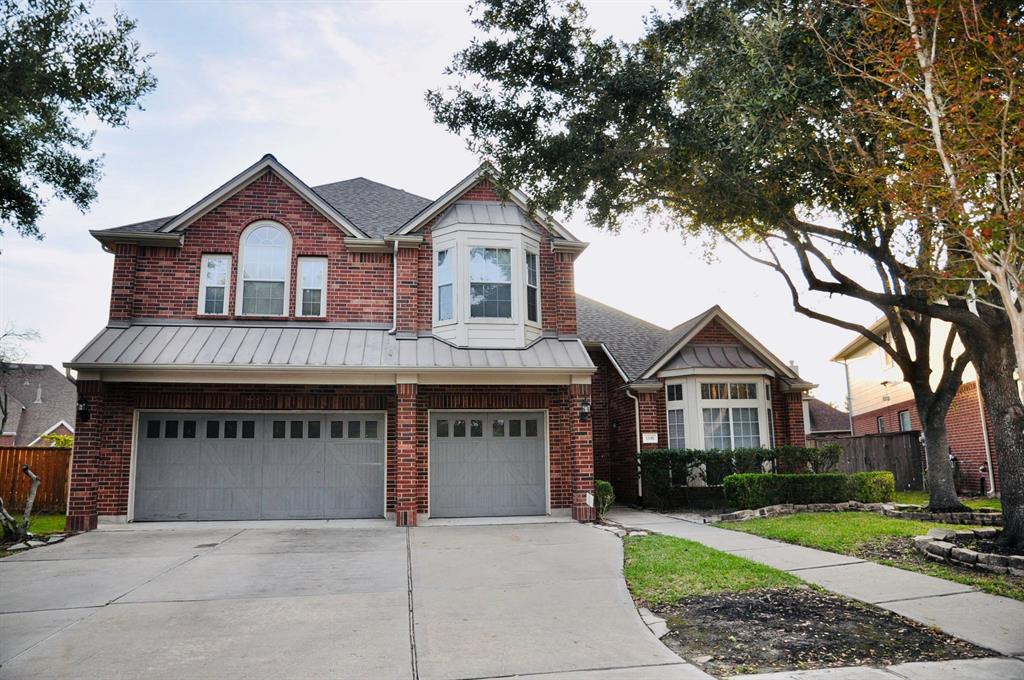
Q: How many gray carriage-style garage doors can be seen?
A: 2